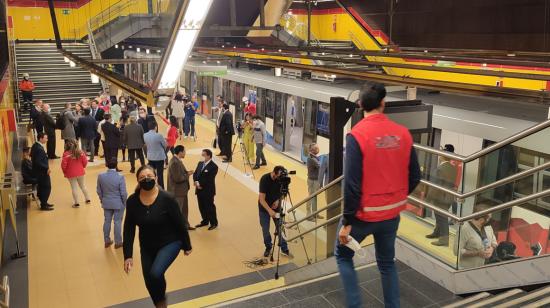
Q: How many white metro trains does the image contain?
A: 1